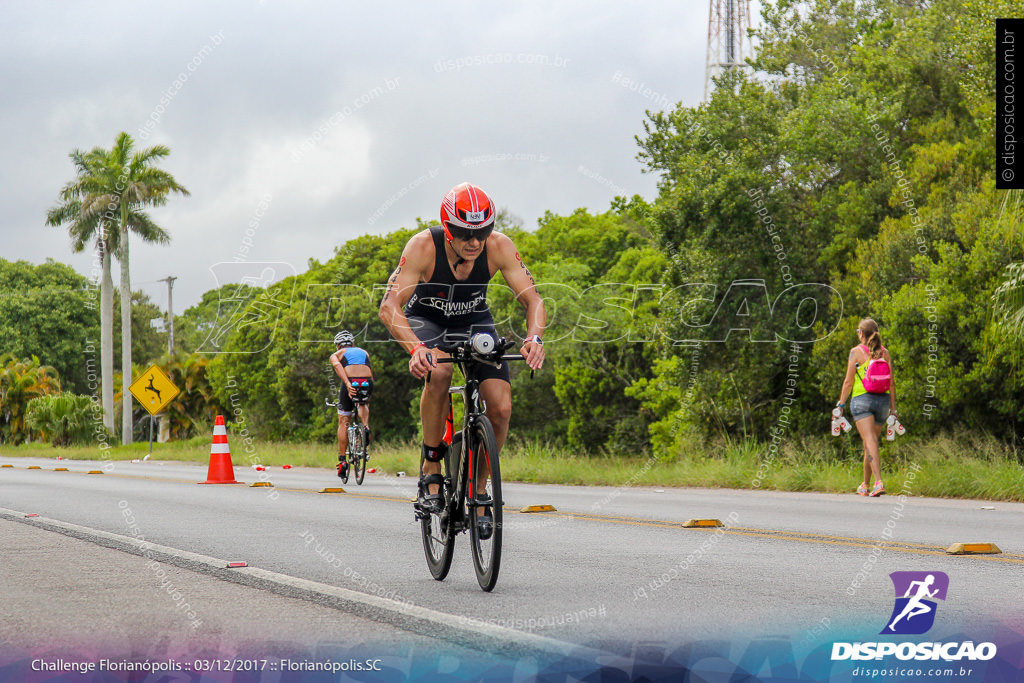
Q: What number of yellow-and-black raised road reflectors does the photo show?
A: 9